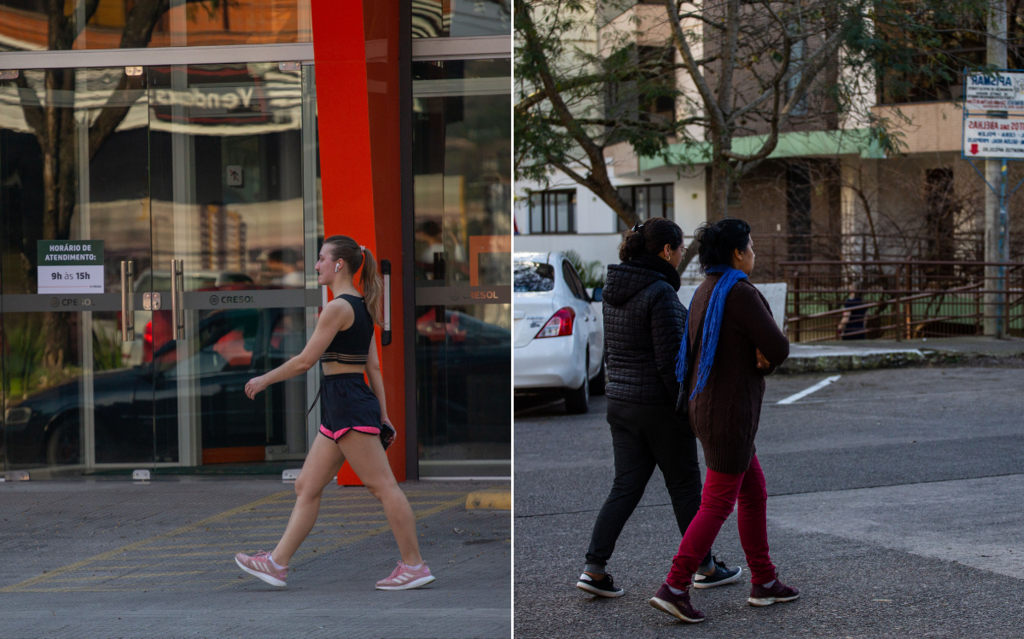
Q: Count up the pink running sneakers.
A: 2